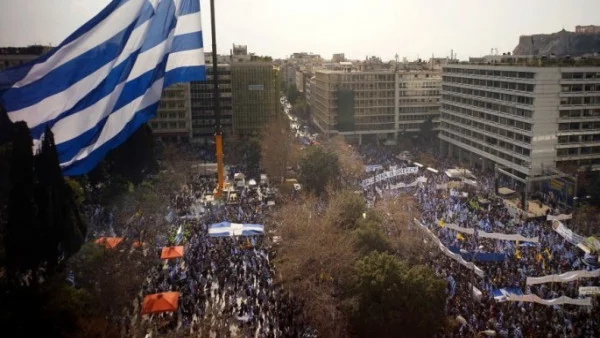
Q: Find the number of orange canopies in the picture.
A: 4